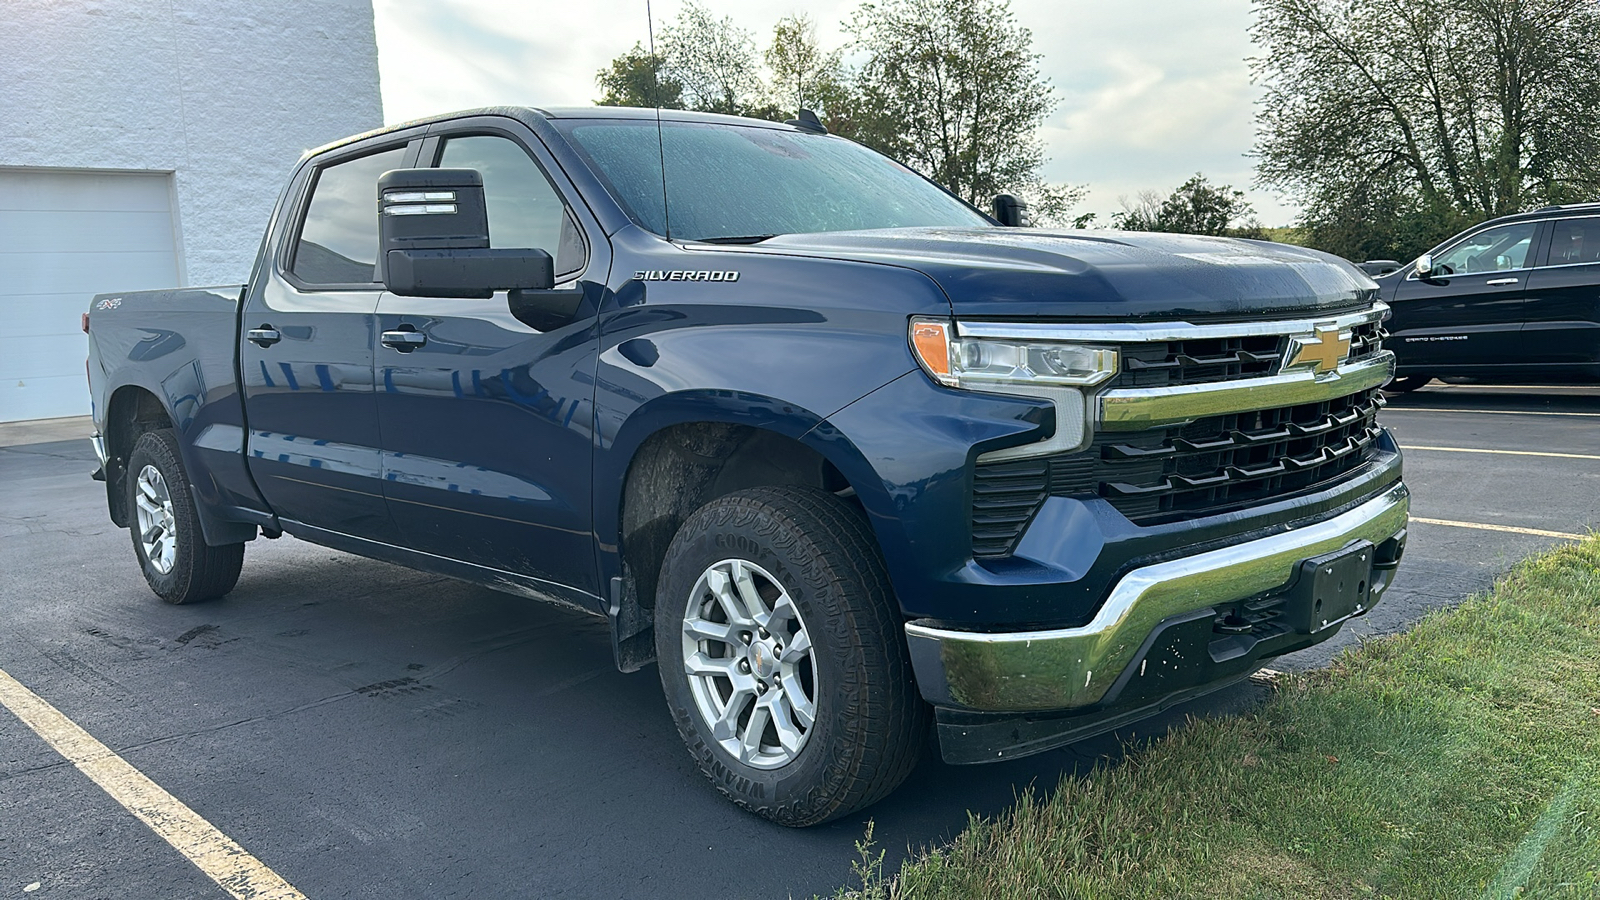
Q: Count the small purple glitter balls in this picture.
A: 0